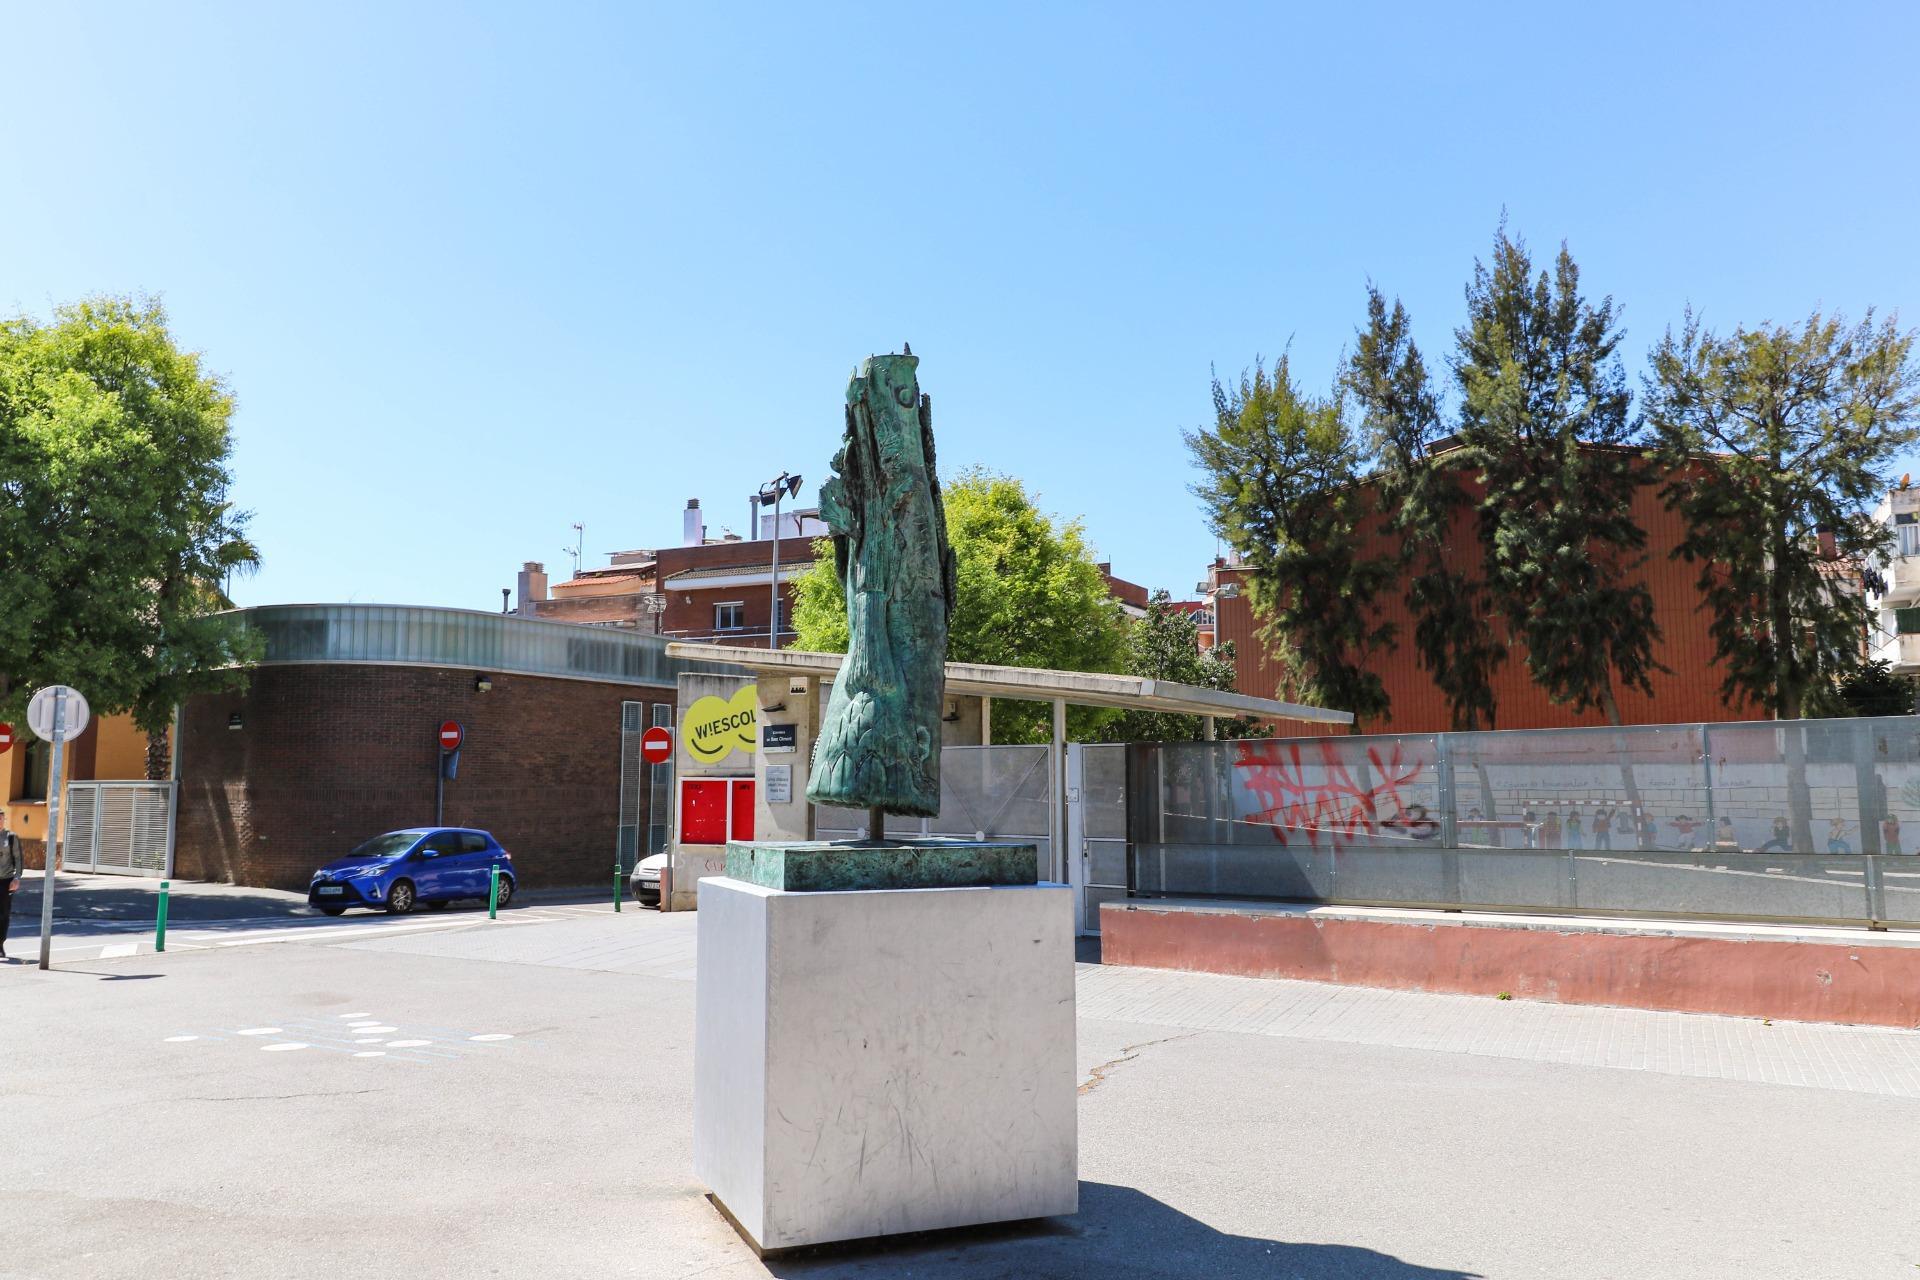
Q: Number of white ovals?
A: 10